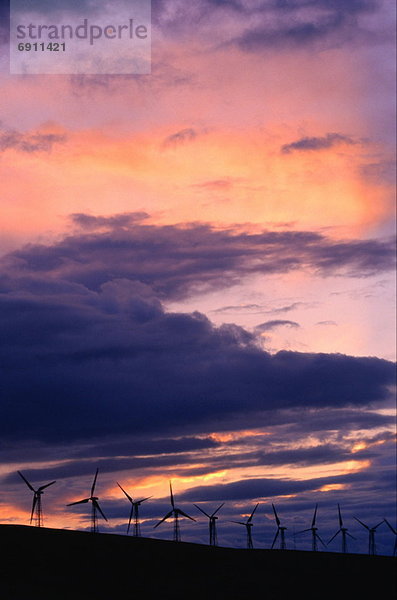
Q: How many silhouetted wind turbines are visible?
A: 11